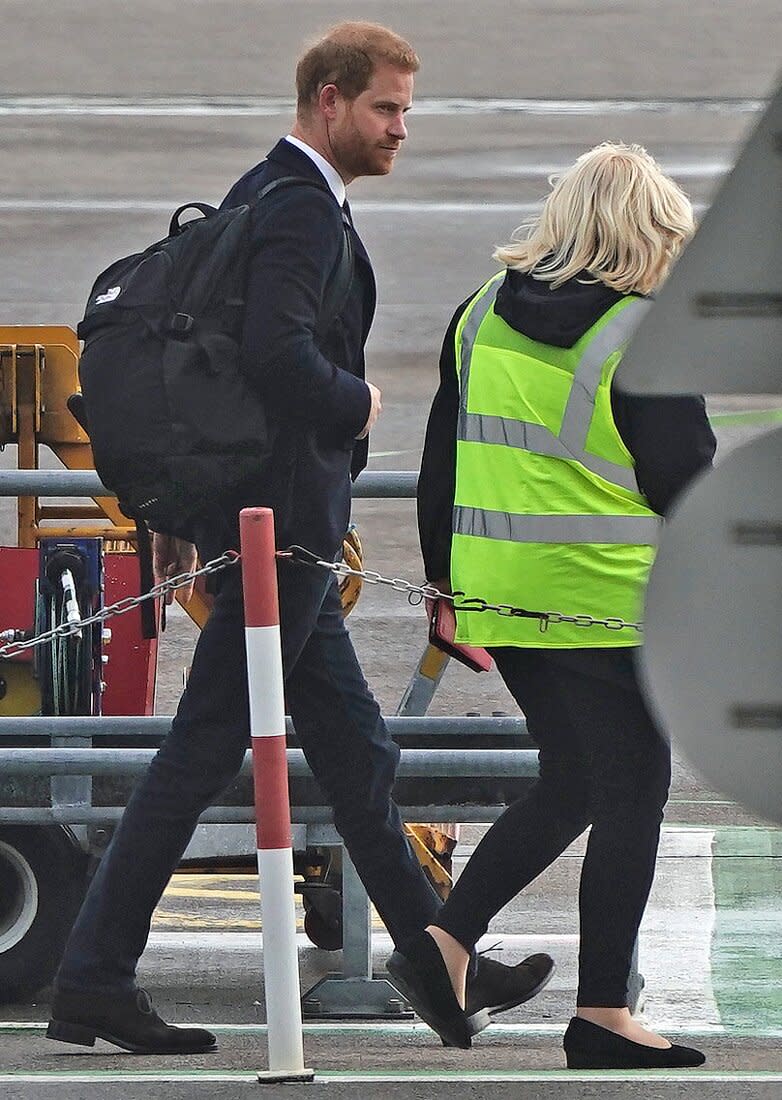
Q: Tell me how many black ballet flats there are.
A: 2